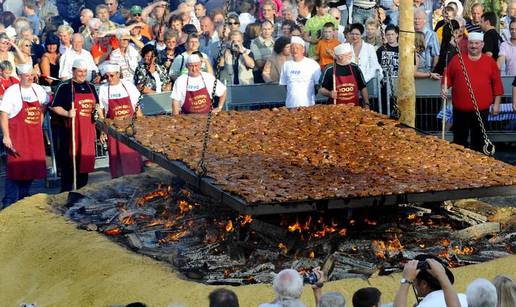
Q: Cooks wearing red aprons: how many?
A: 5